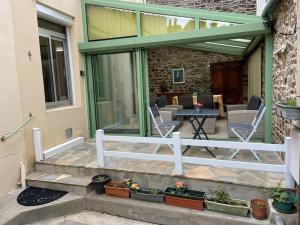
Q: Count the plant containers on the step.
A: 7